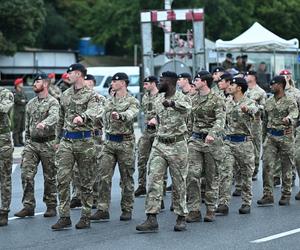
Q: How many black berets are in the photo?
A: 13